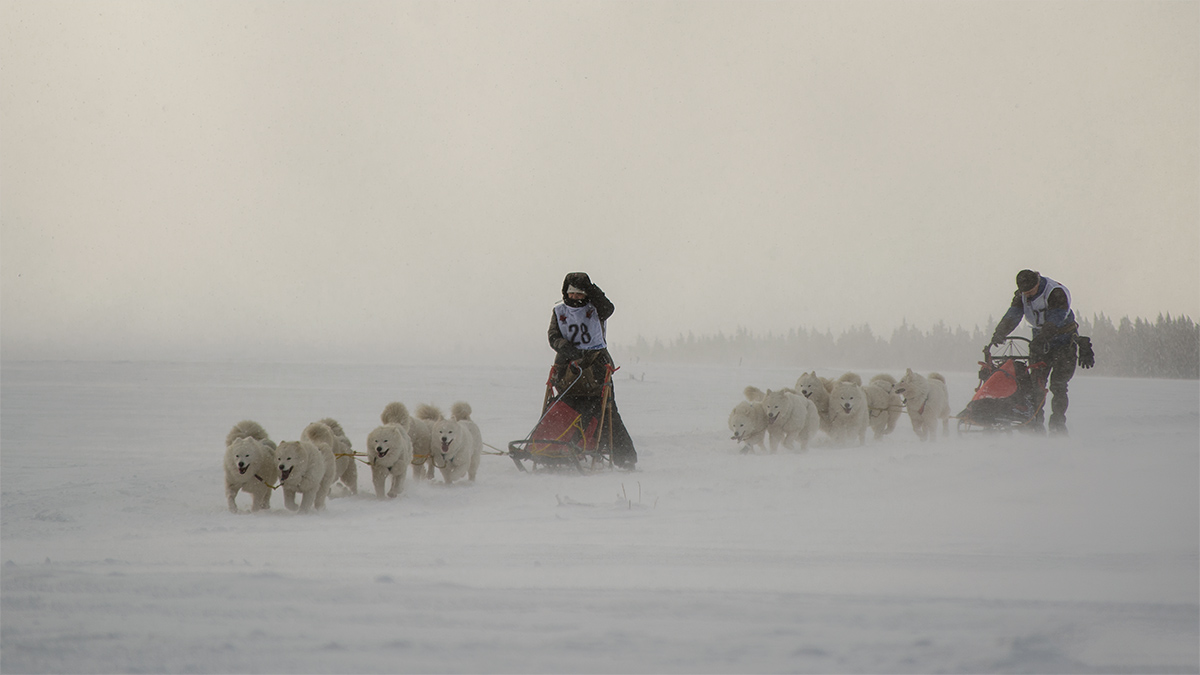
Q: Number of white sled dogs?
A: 12